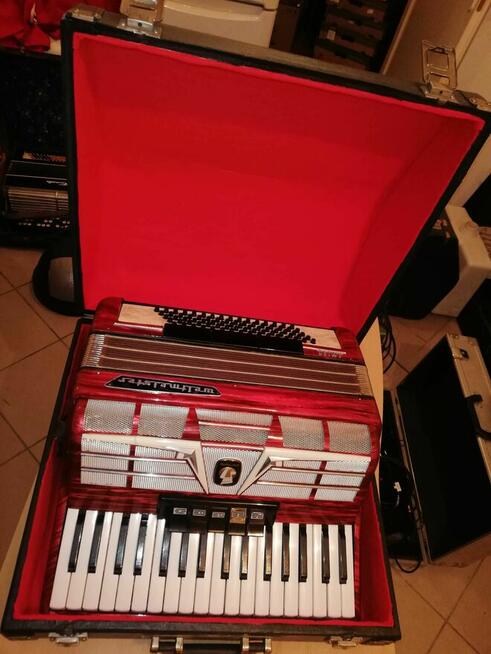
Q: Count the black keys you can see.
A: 14